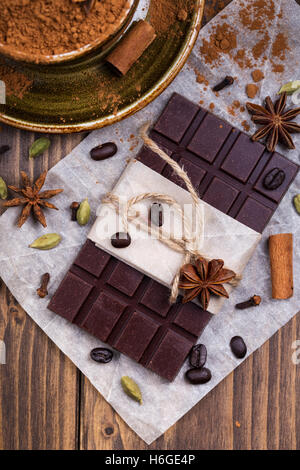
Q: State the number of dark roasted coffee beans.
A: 8